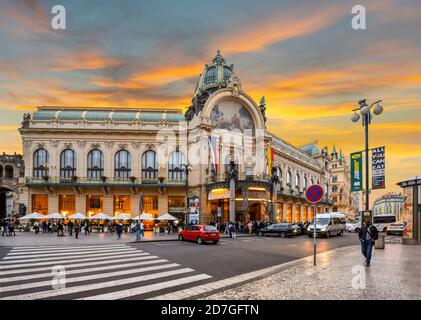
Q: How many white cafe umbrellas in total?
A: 7